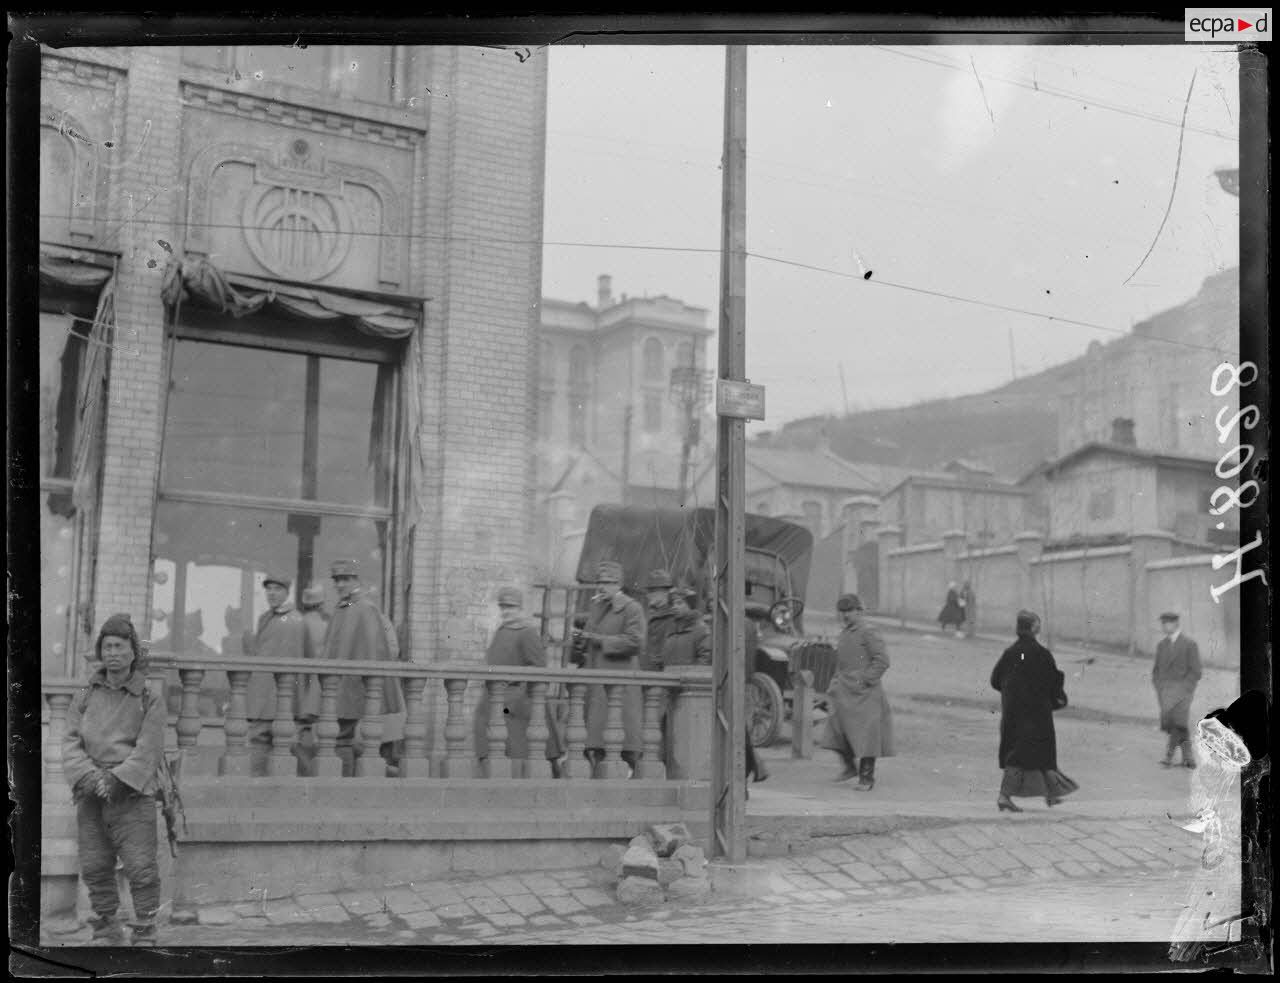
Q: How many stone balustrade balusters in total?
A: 13